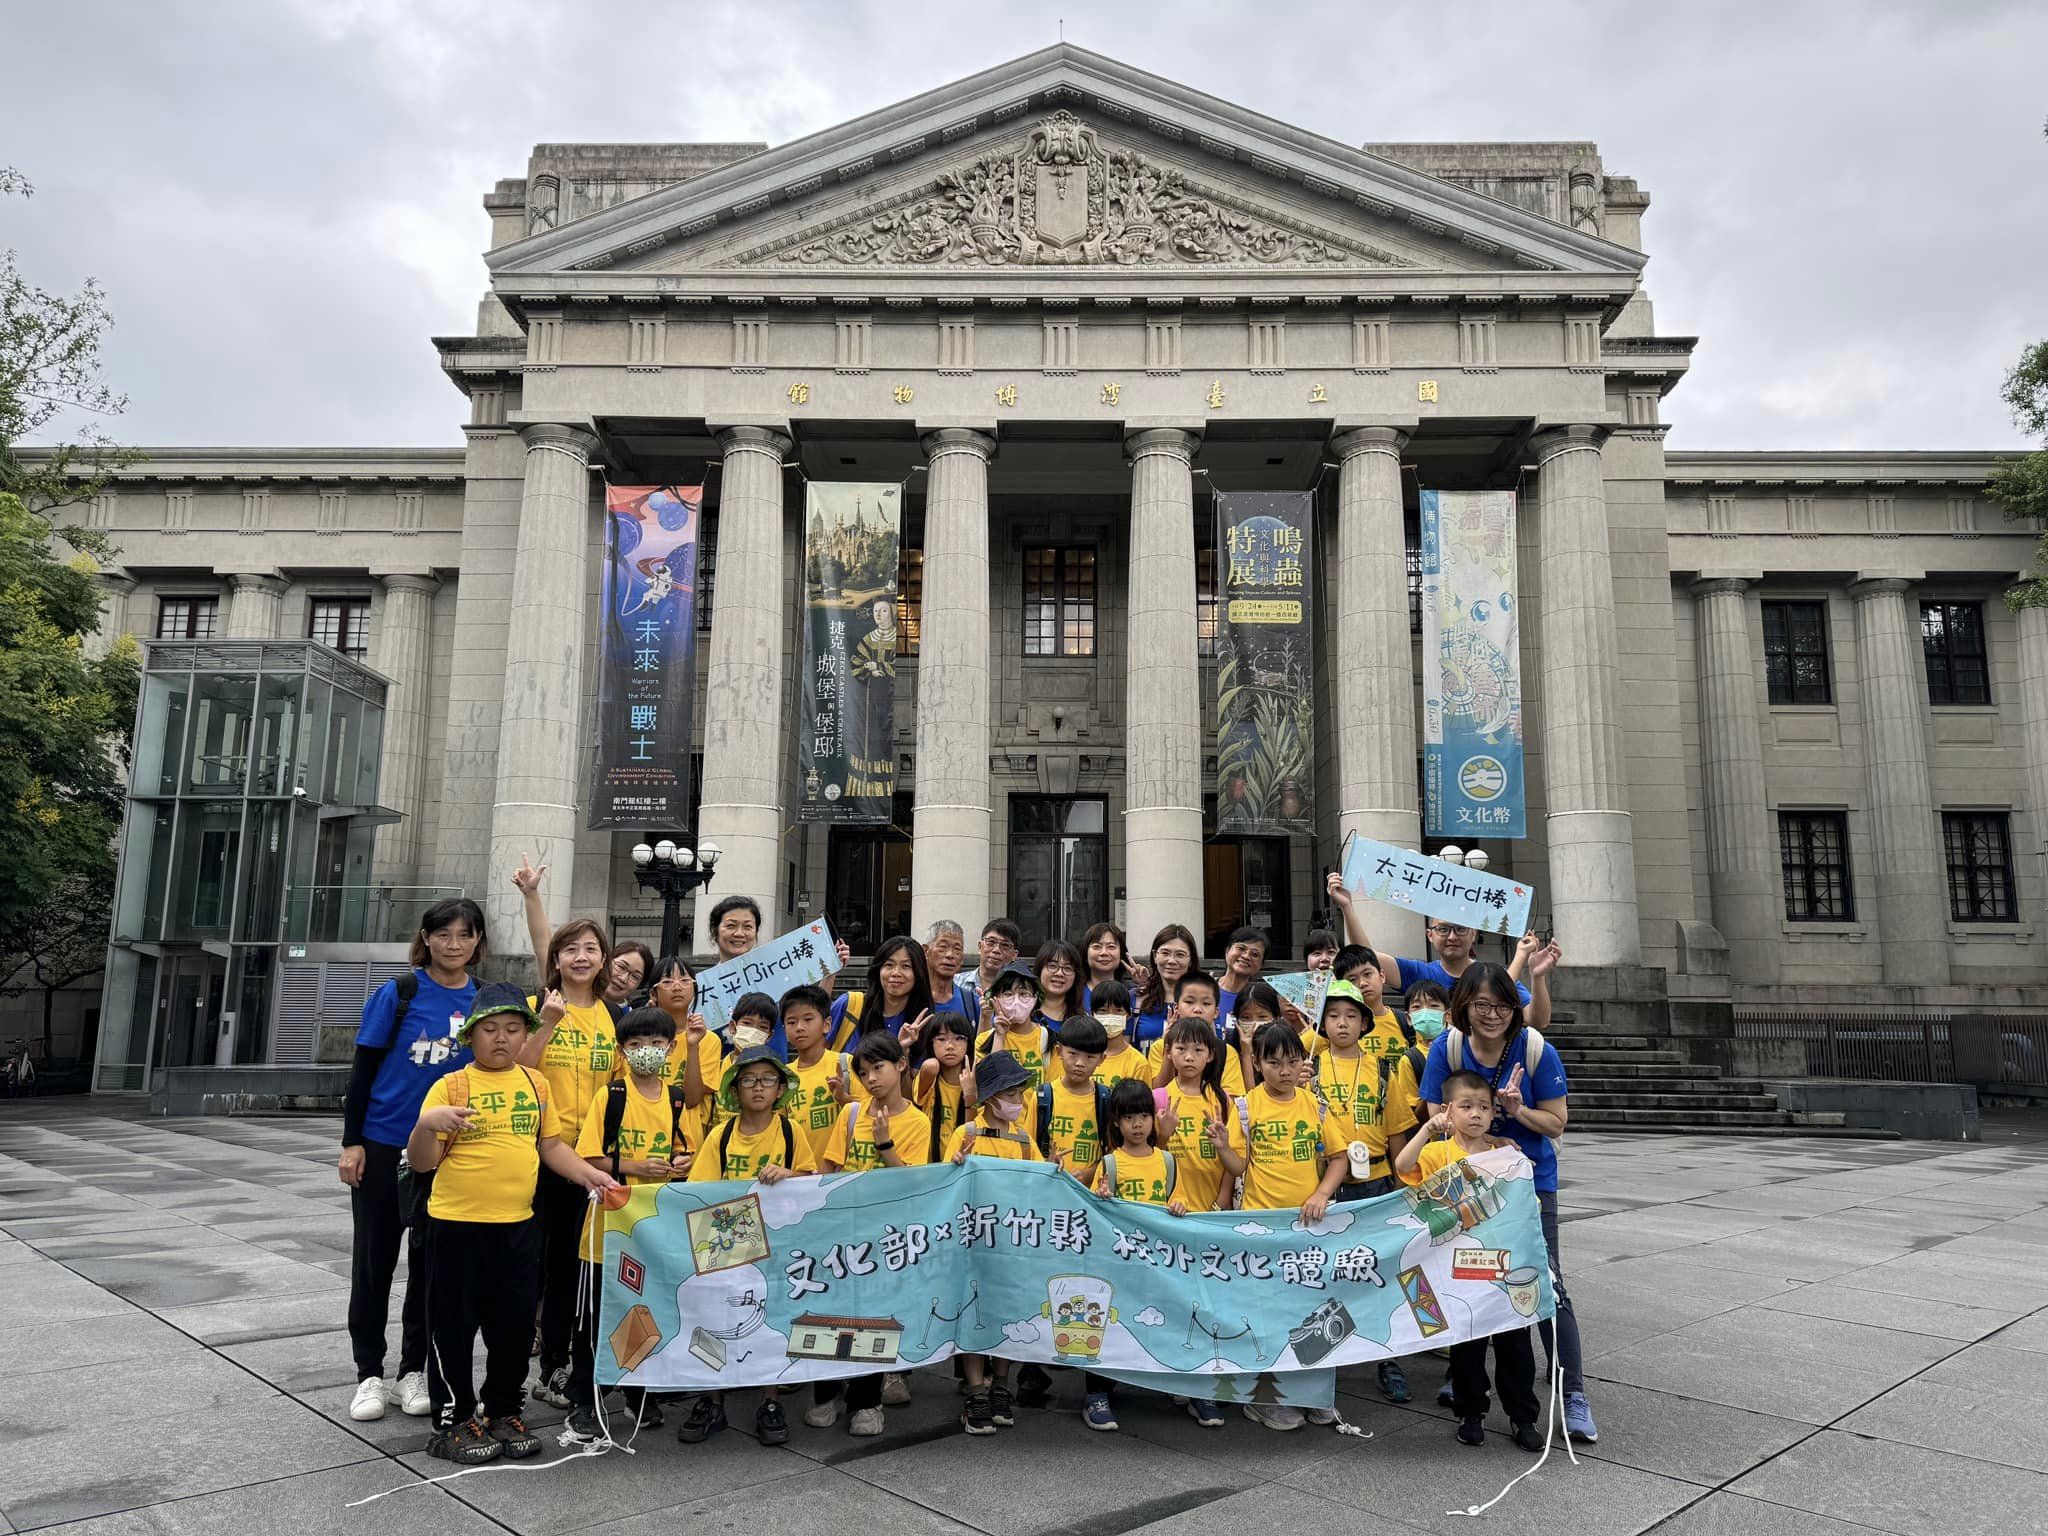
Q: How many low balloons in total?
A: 0